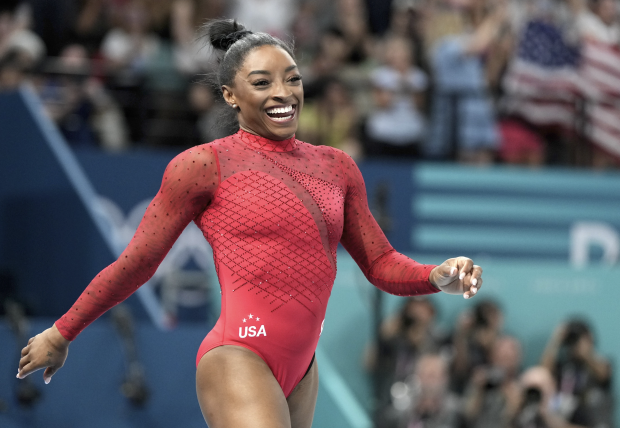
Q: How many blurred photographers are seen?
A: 6